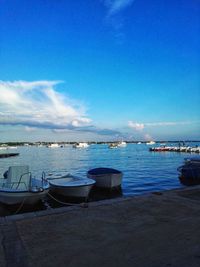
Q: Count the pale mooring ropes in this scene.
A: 2